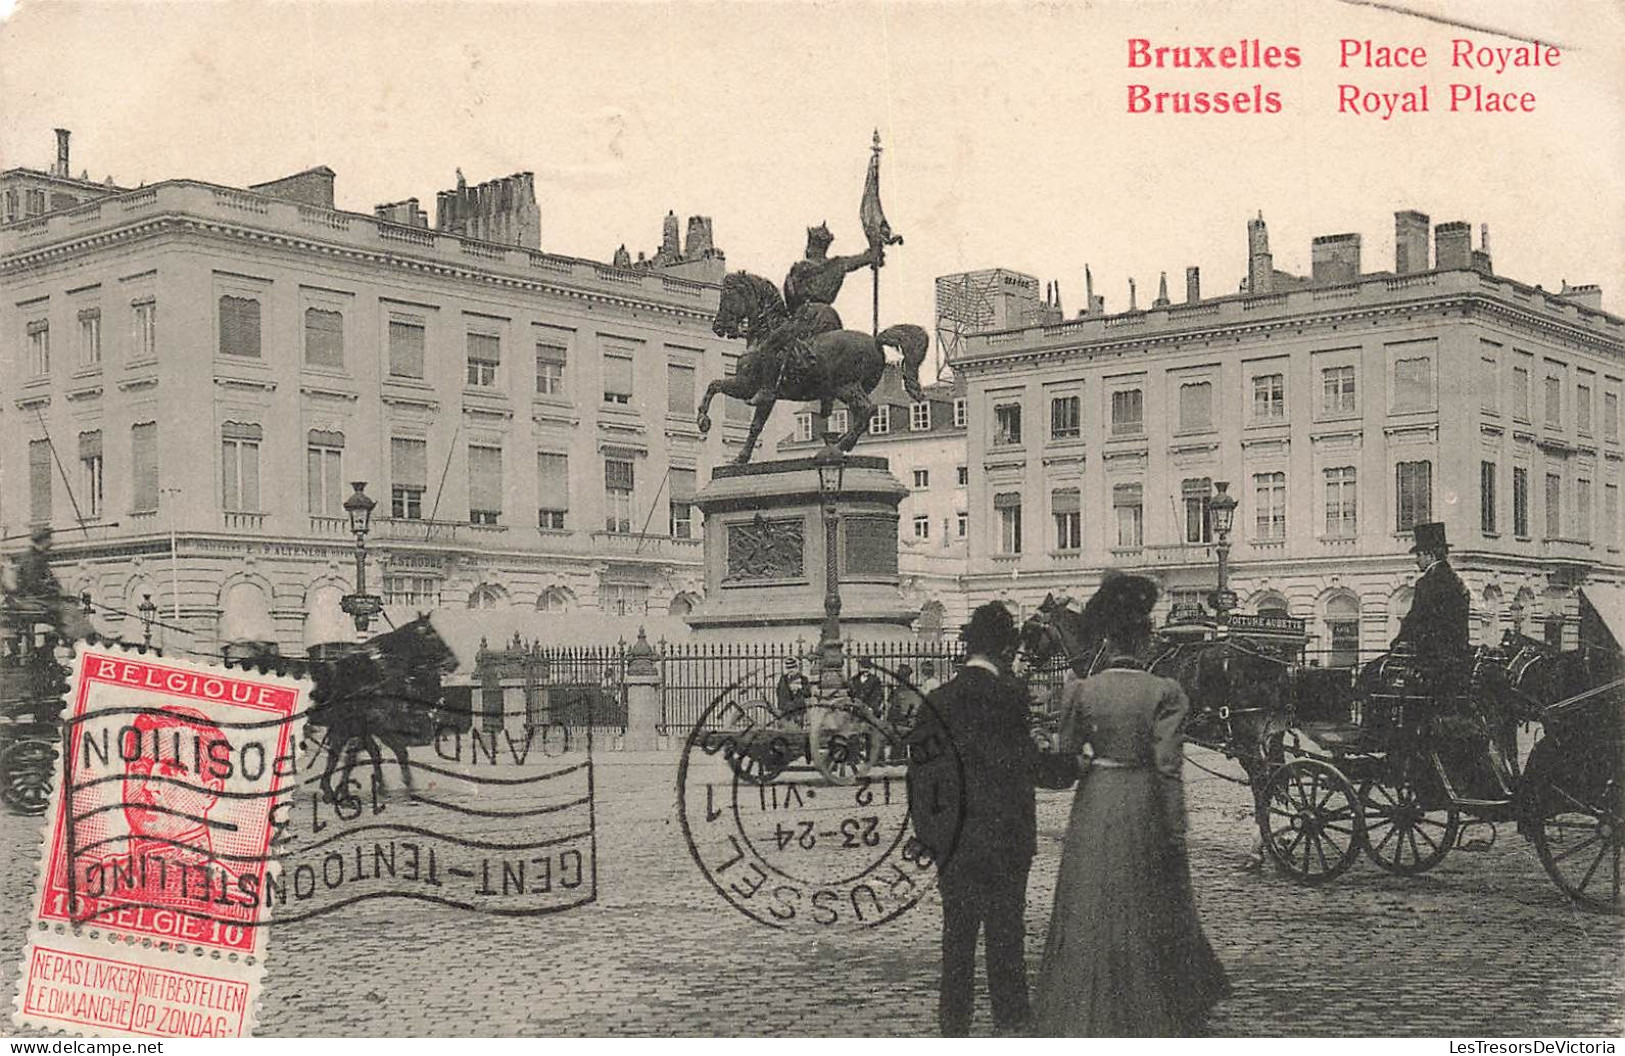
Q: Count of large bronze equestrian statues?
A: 1